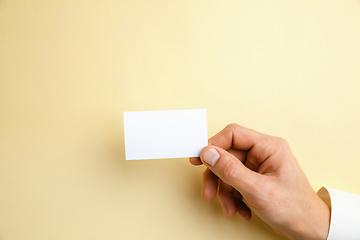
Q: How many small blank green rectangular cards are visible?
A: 0